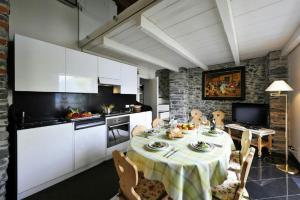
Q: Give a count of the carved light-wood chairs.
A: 7